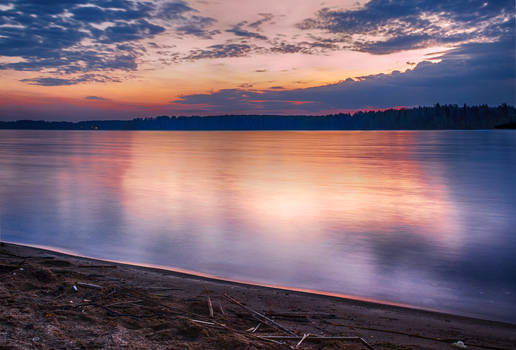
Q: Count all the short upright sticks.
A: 2